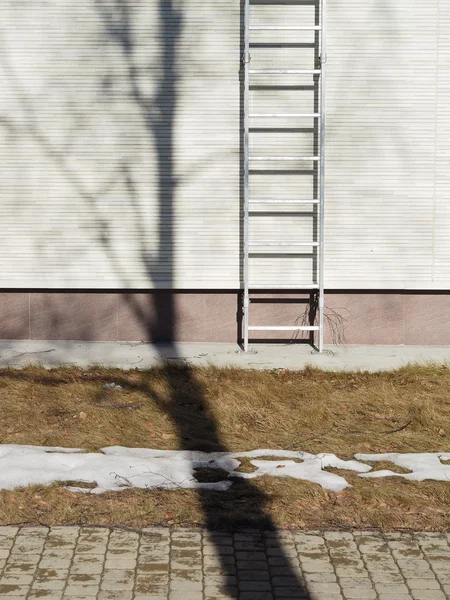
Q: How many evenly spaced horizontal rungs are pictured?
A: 8